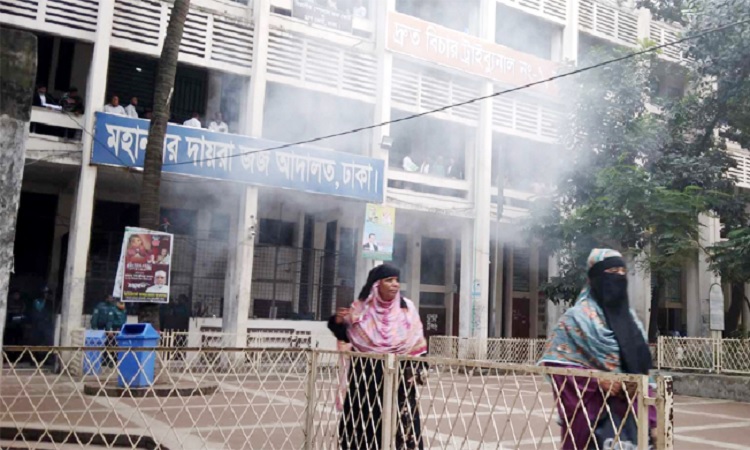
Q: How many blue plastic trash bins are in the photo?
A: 2